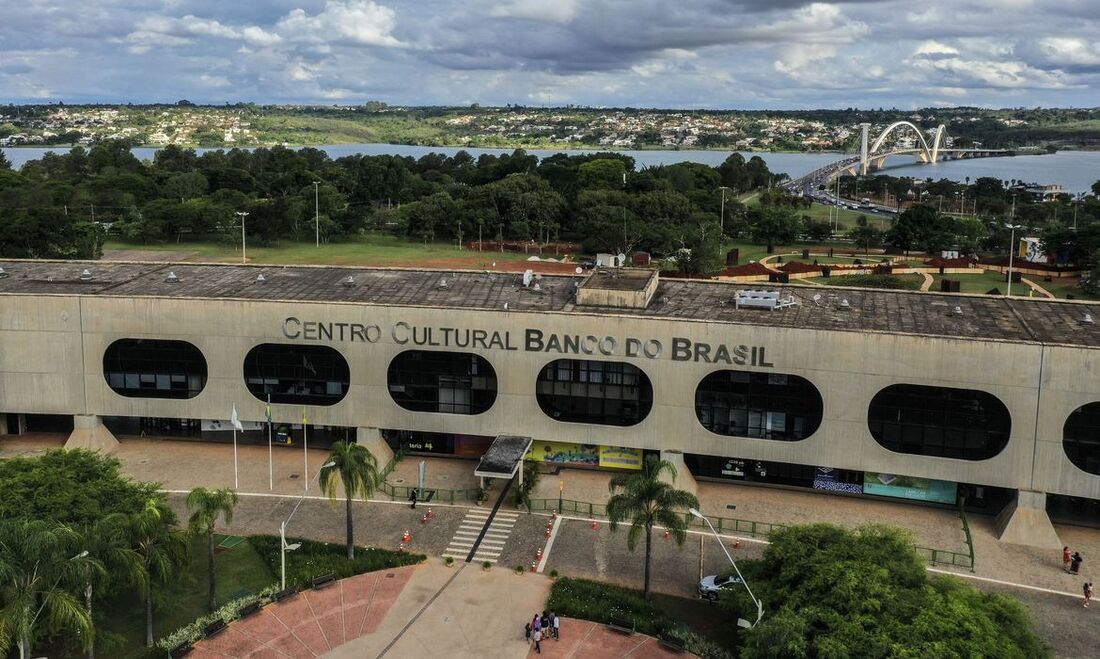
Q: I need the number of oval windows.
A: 7